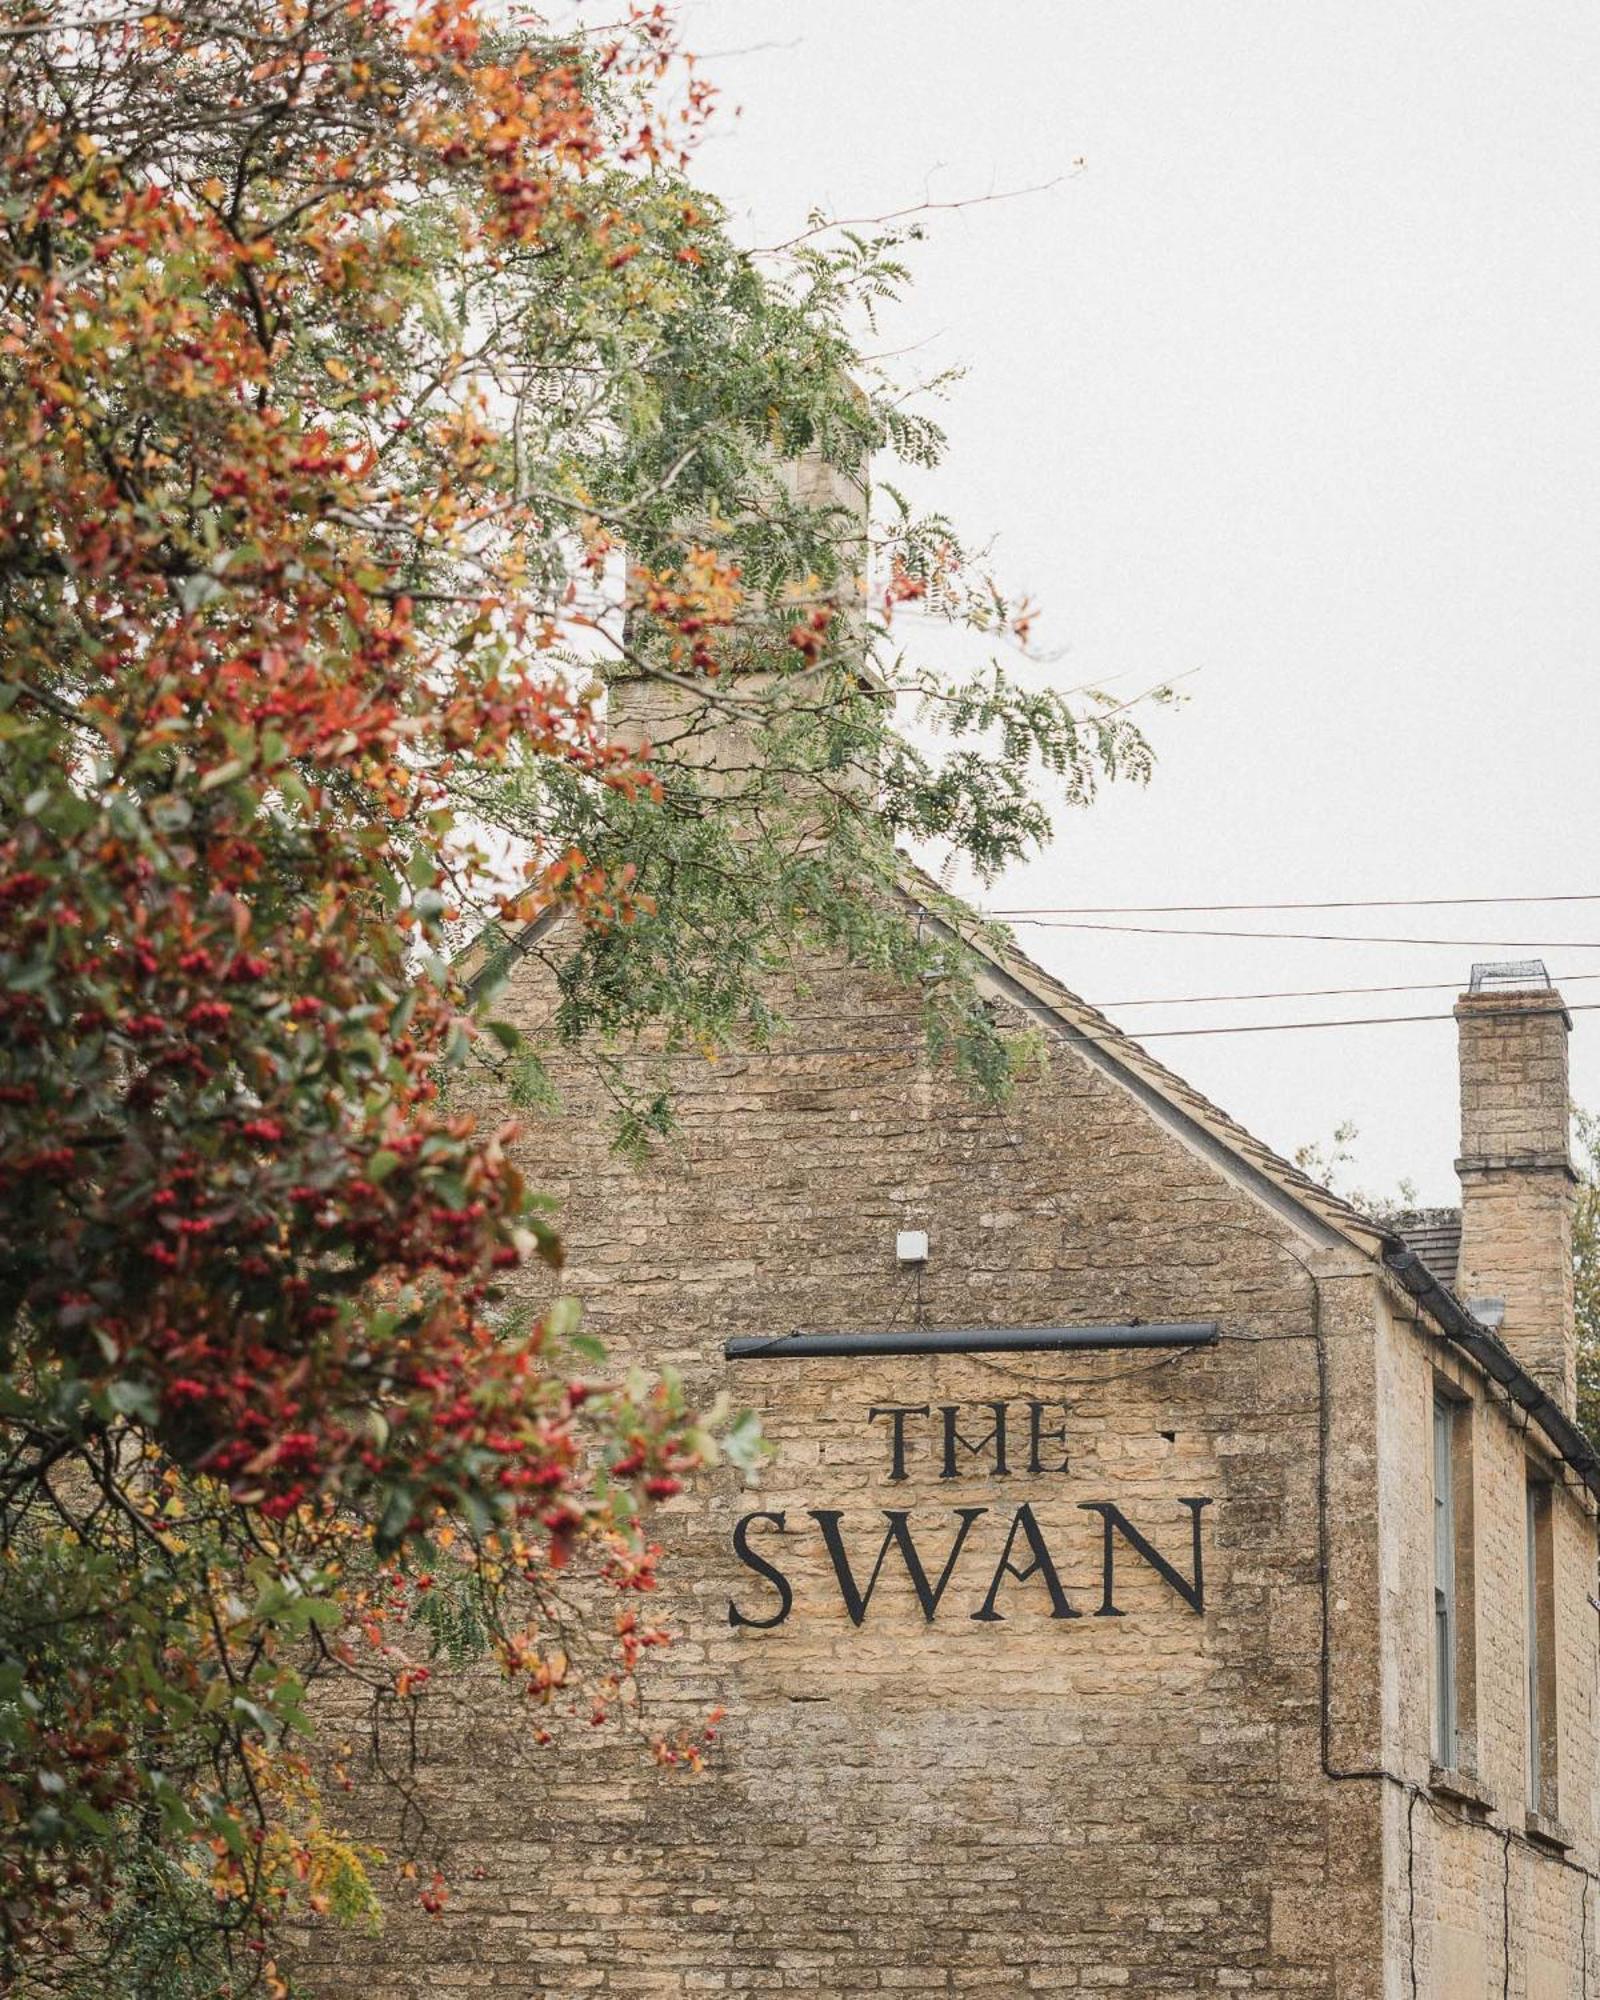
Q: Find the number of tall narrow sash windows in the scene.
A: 2